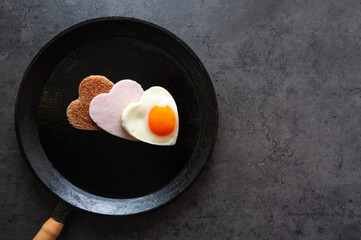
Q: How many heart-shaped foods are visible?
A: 3